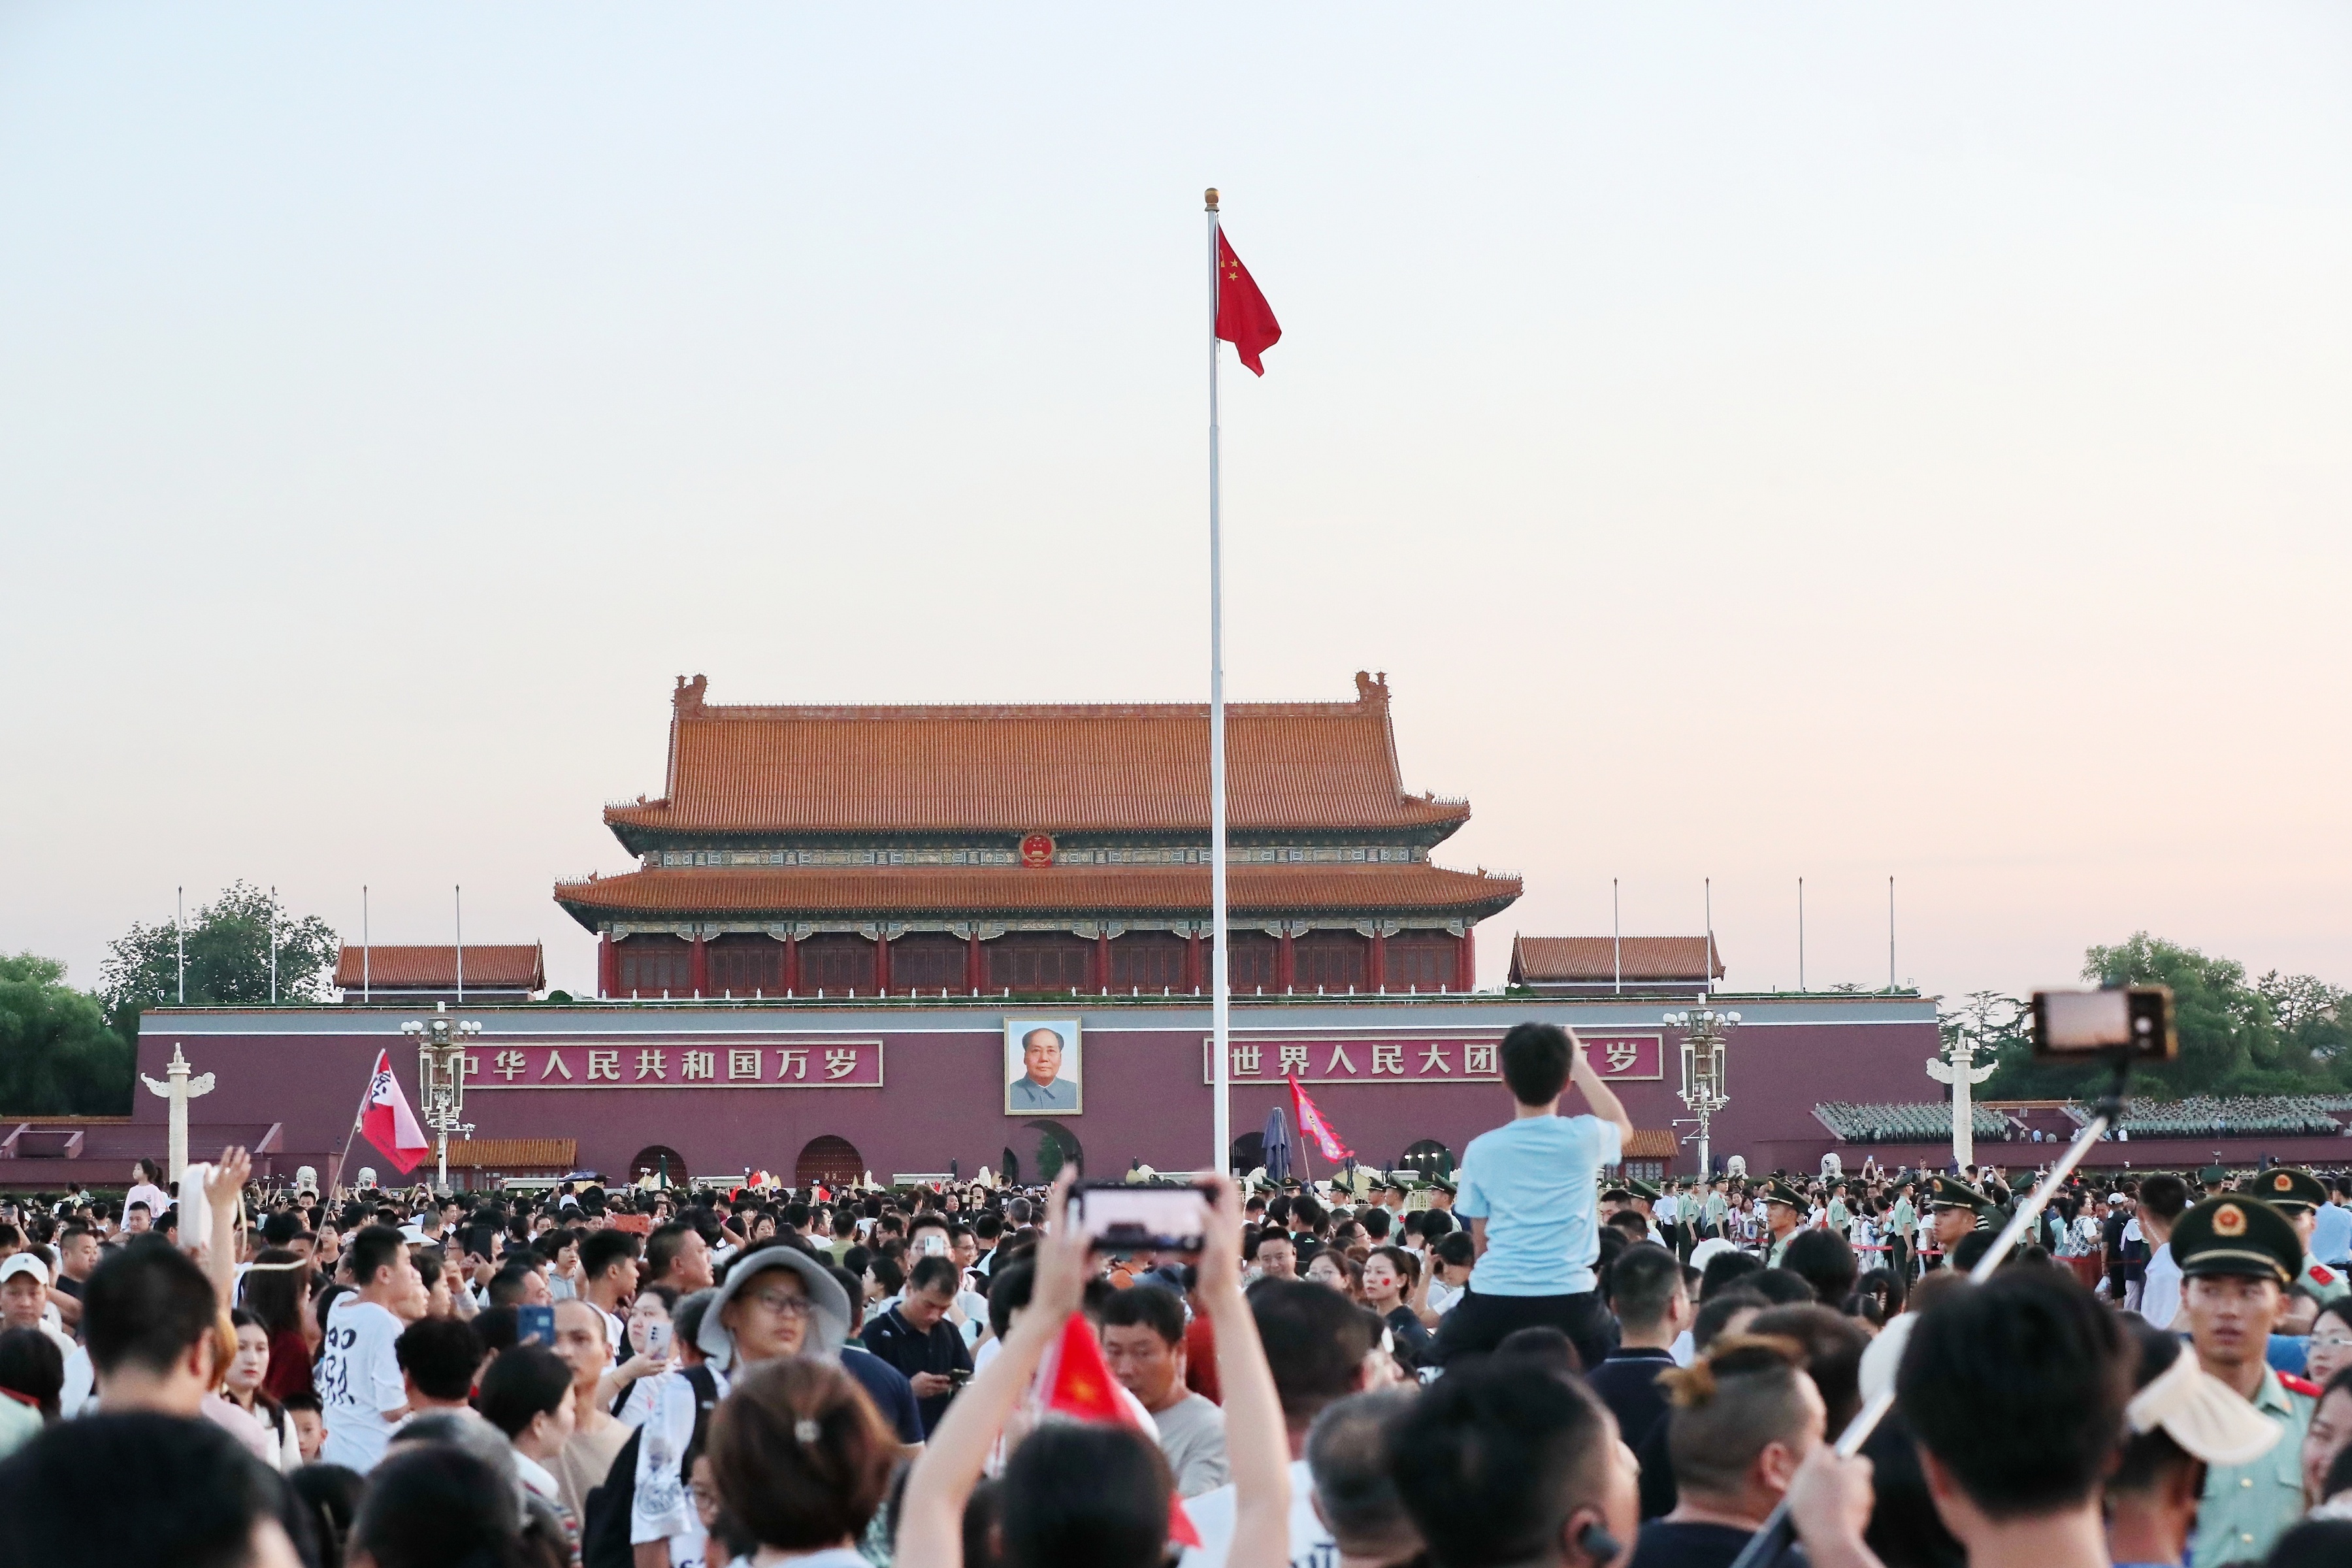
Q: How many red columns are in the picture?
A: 10